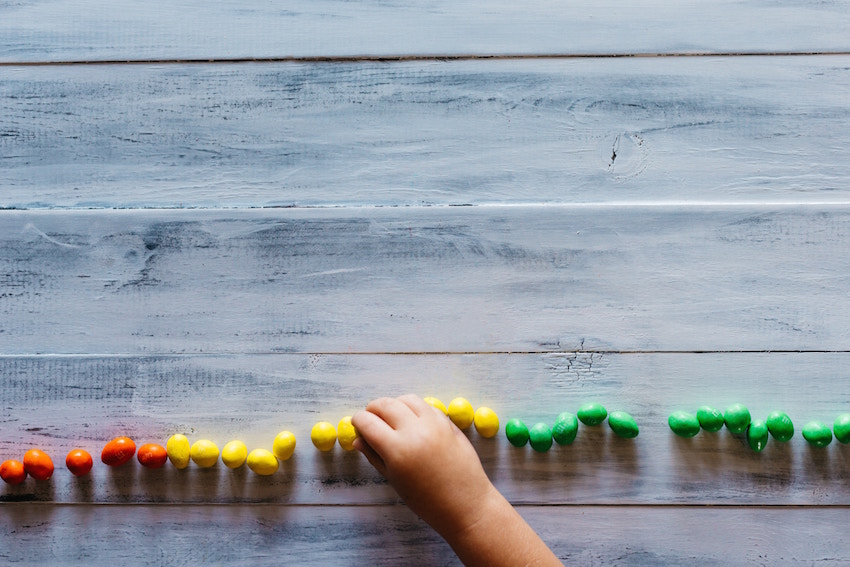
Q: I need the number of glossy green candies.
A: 12